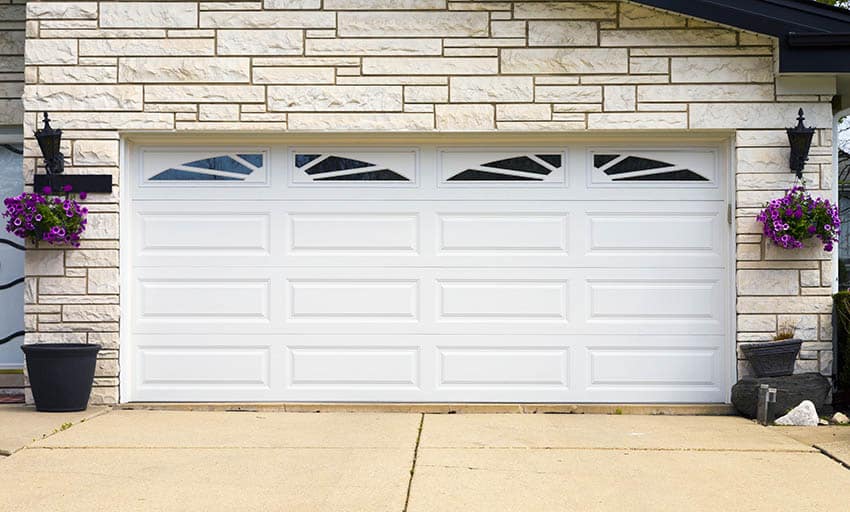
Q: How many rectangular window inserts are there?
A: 4